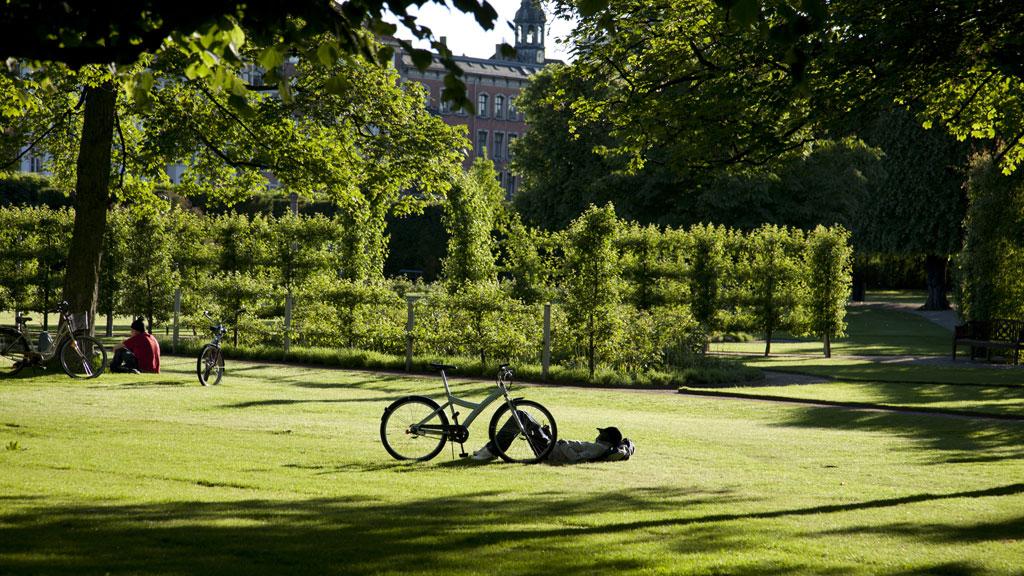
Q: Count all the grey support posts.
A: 4